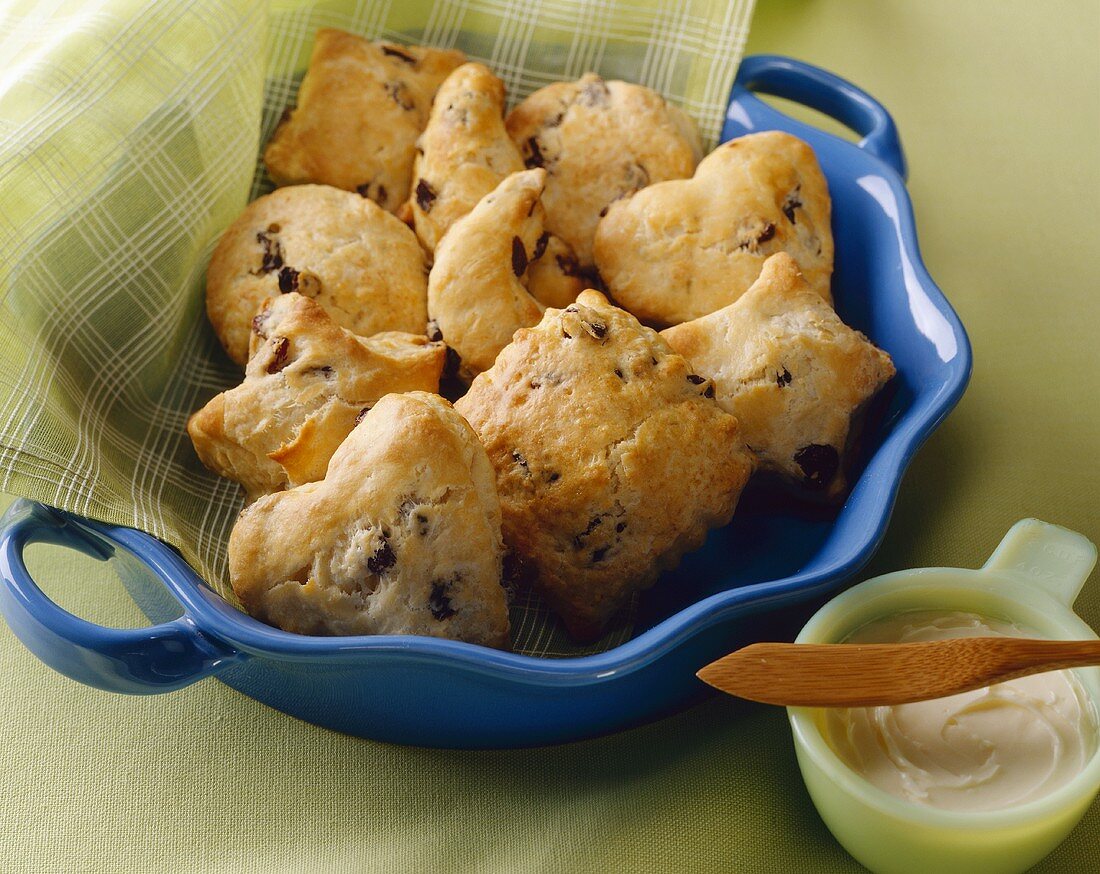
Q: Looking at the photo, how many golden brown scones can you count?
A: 10